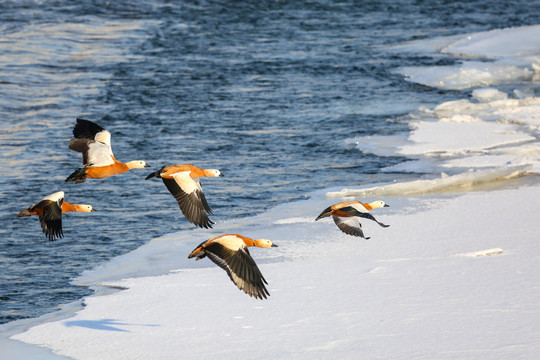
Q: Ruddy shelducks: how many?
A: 5